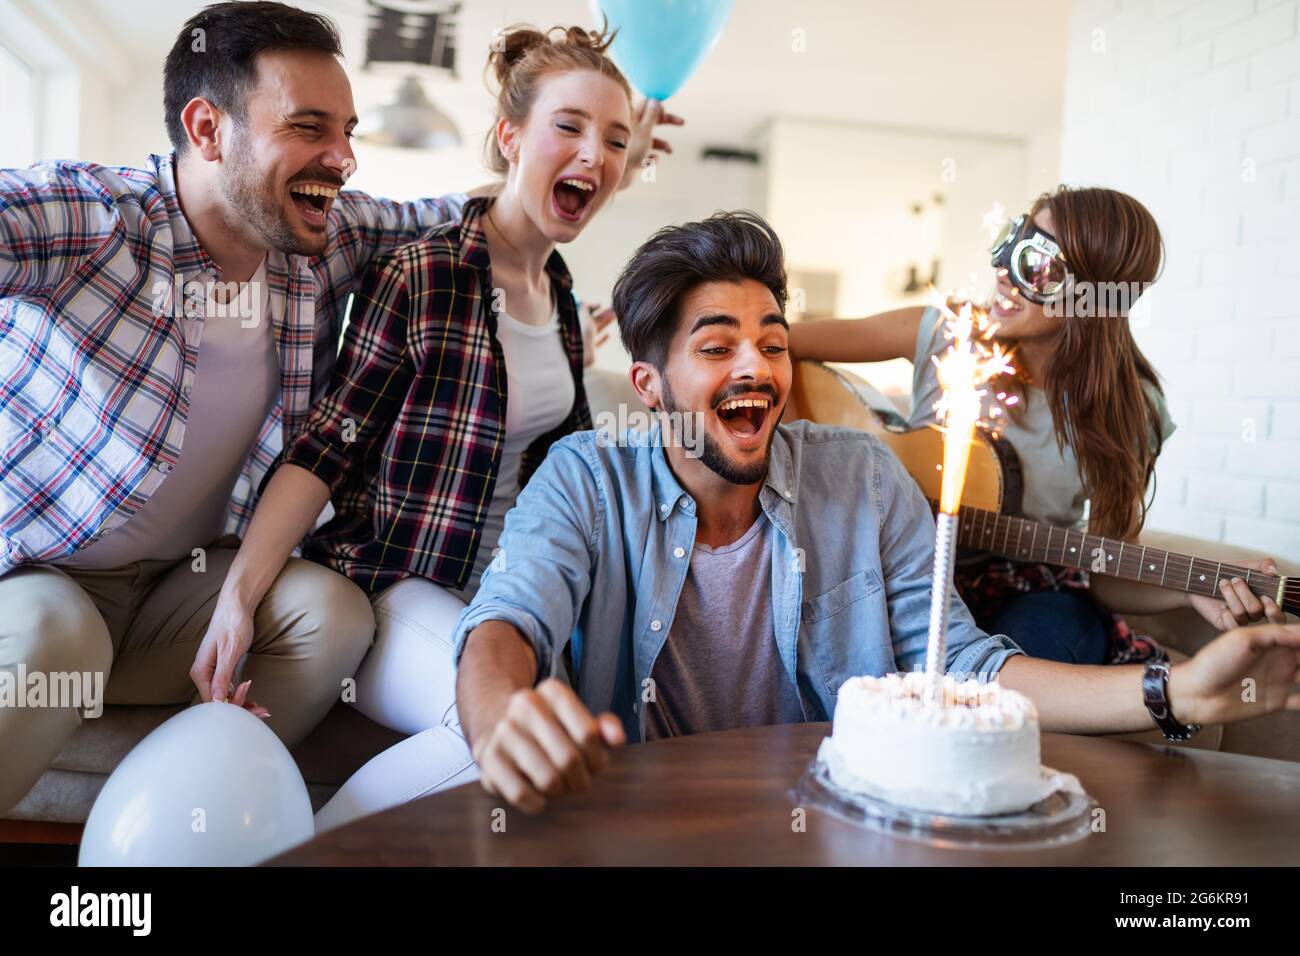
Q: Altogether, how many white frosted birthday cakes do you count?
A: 1